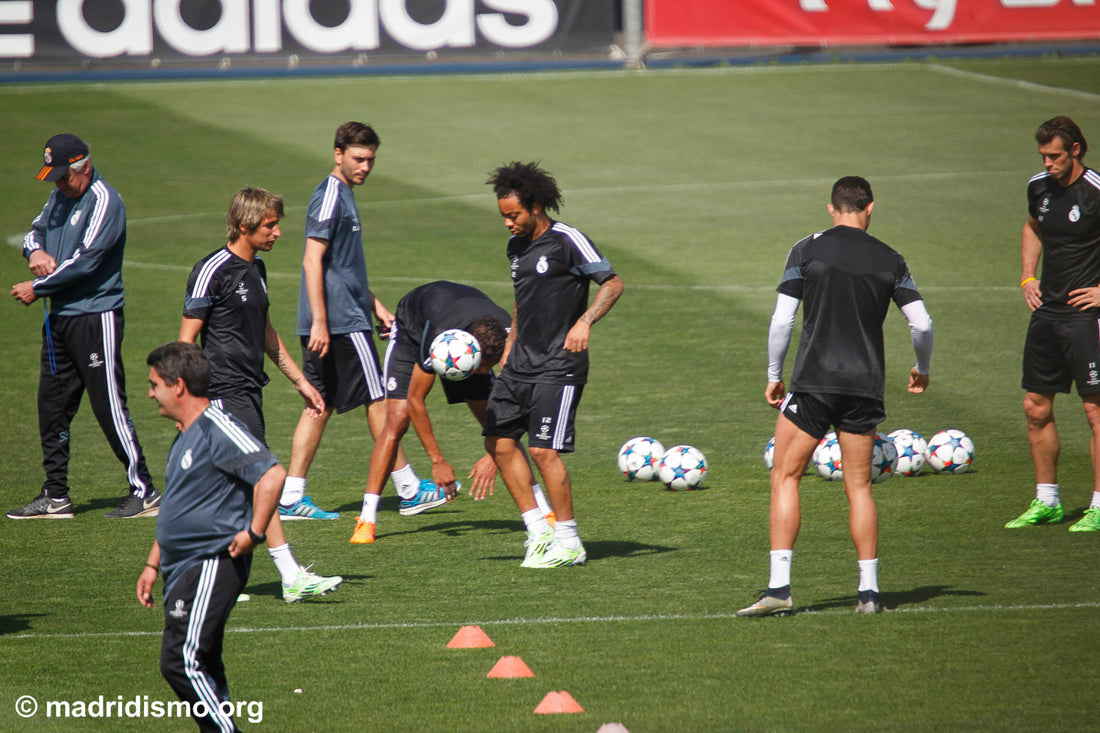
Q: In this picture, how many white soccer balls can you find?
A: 8